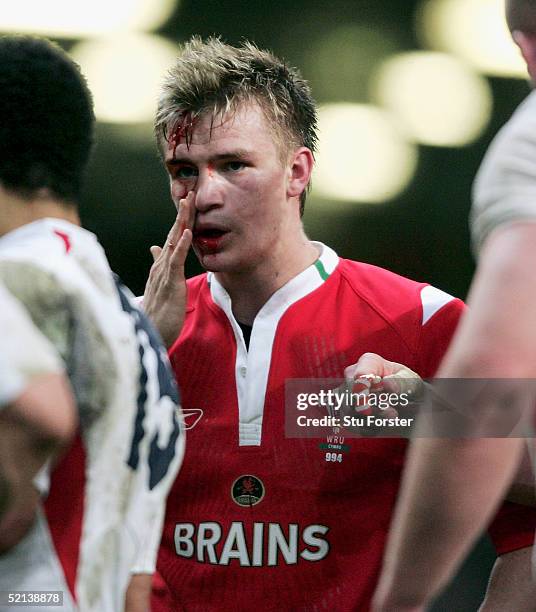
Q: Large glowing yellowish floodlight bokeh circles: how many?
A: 5